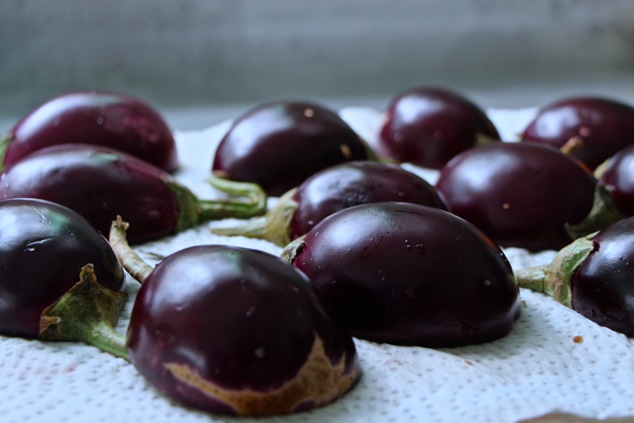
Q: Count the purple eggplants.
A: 12